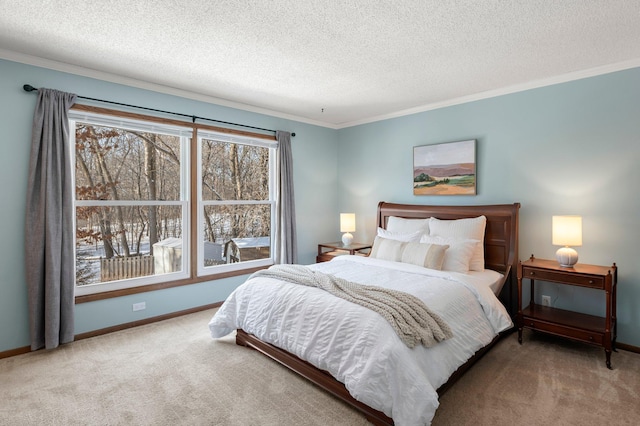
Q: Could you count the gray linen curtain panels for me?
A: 2